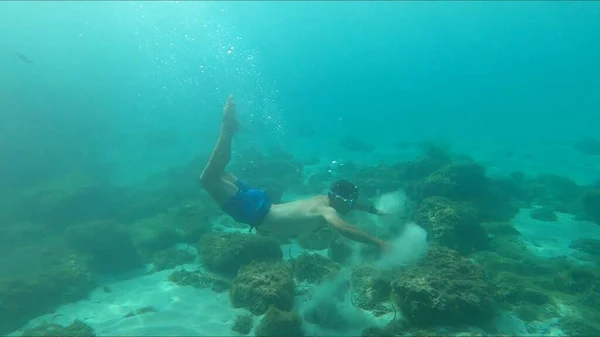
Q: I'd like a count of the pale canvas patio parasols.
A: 0